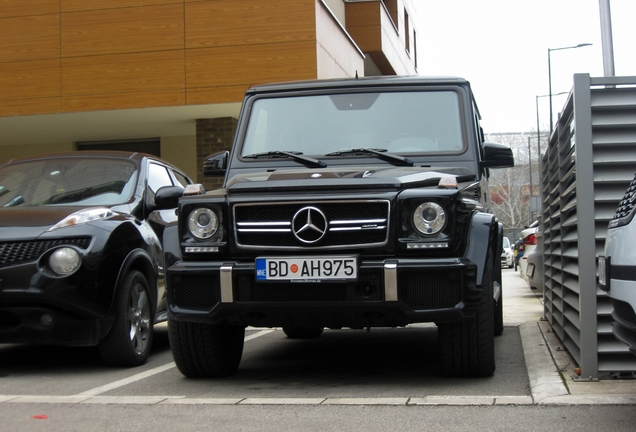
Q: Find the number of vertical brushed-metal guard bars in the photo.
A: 2